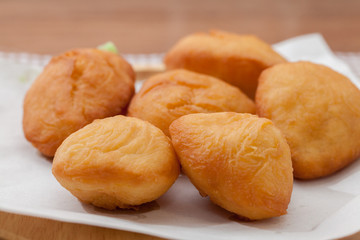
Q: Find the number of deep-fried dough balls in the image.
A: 6